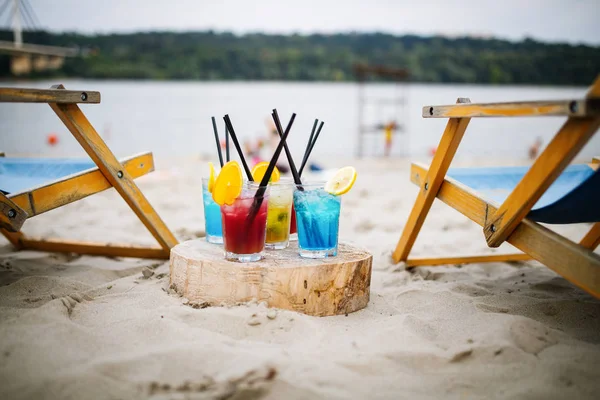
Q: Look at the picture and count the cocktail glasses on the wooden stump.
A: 5